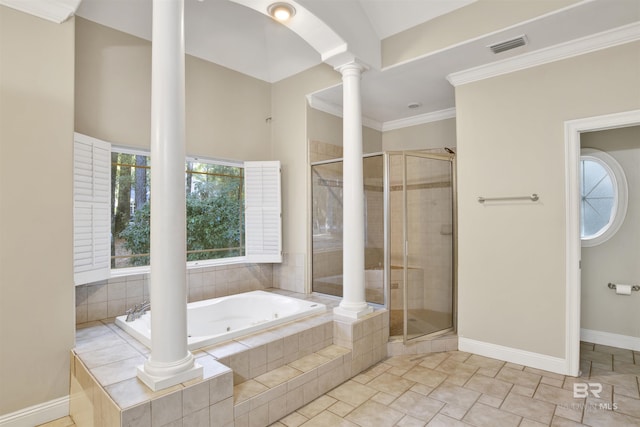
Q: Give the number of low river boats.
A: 0